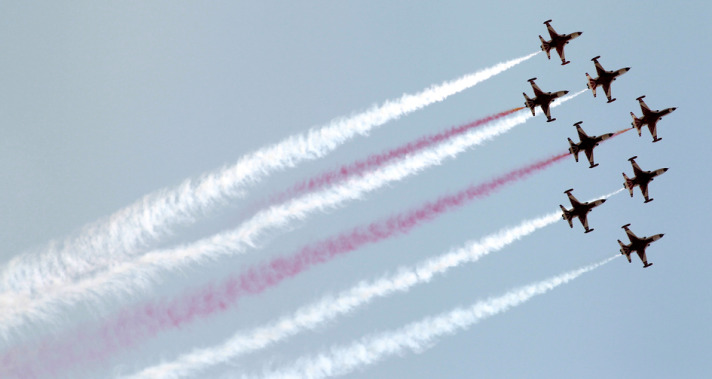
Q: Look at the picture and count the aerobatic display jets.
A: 8